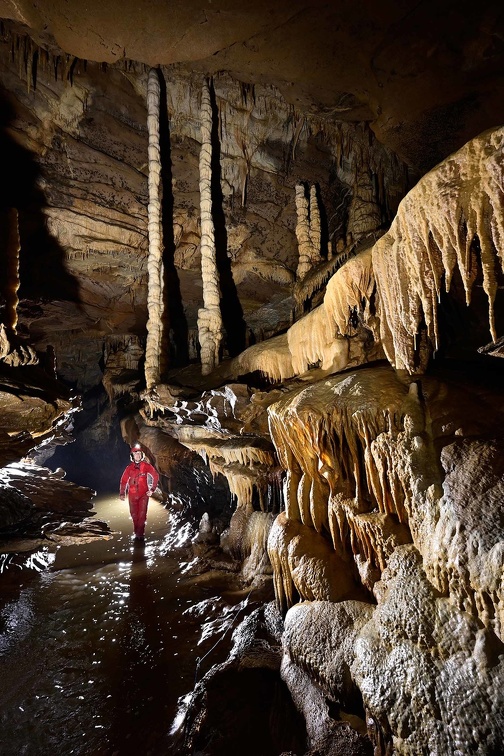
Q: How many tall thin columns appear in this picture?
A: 2